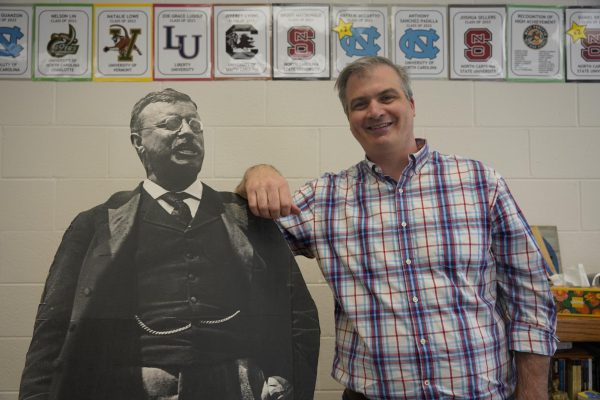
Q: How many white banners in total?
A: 11